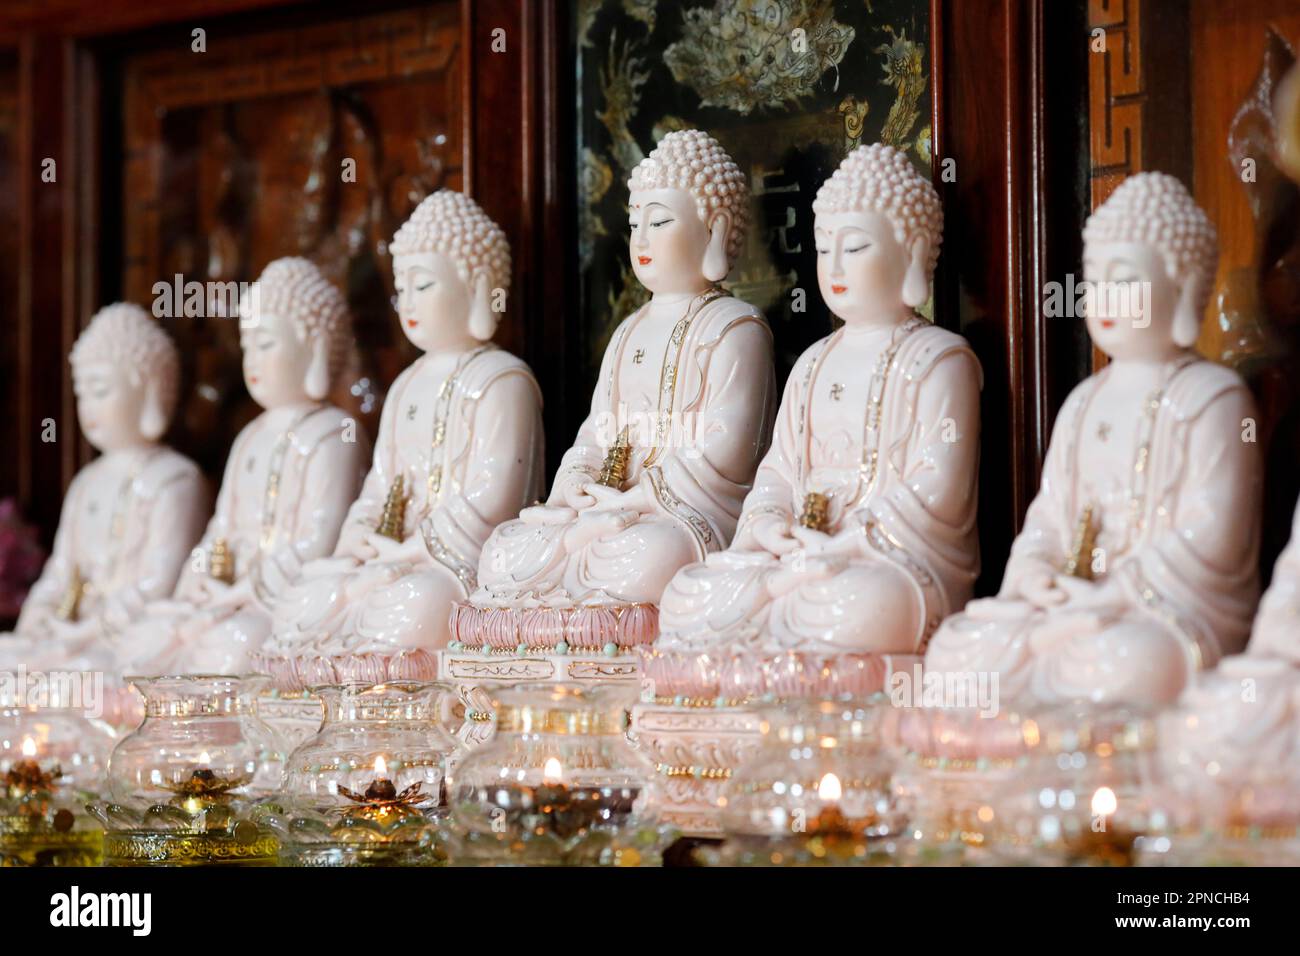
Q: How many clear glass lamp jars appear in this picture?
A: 6